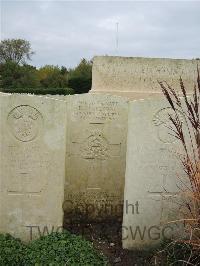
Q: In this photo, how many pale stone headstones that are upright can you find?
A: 3